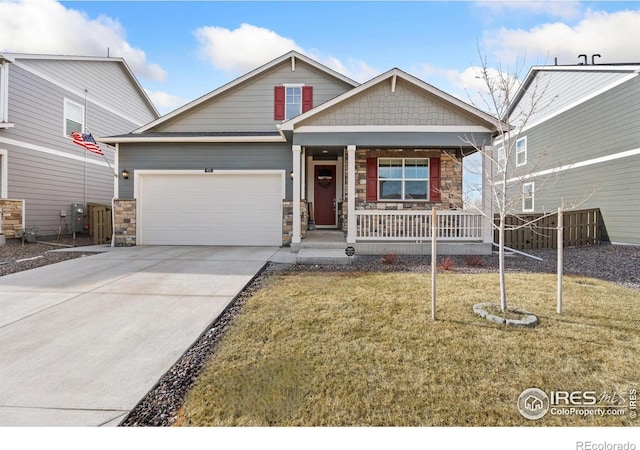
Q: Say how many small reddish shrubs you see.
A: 3